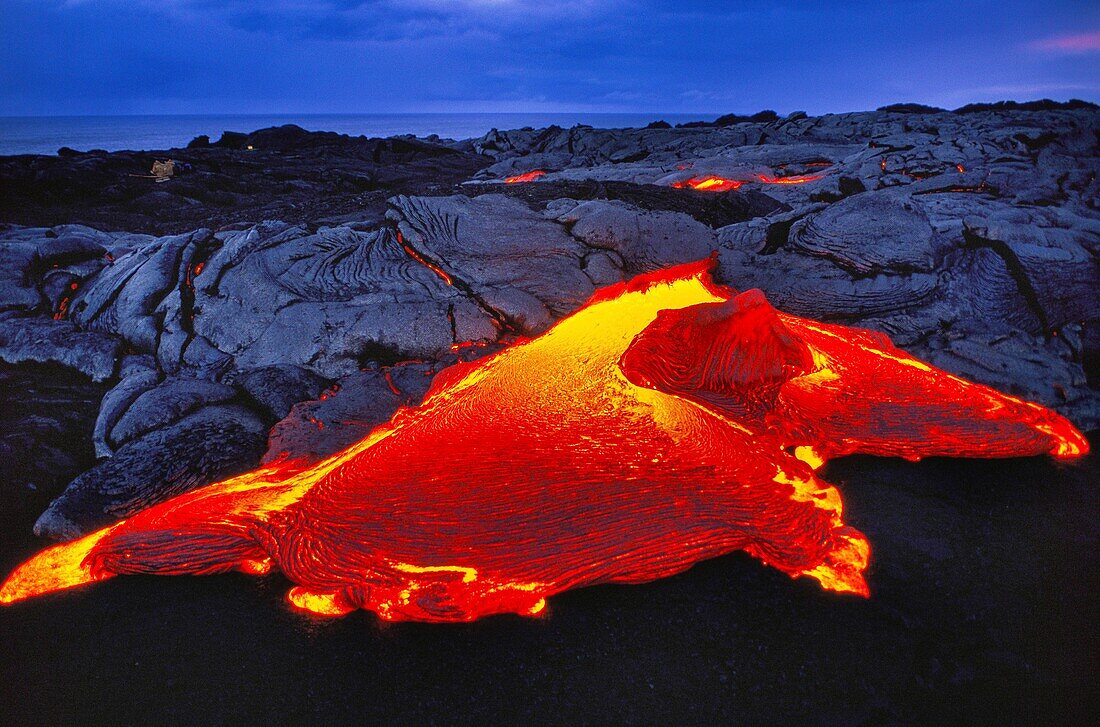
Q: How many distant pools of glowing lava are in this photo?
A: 3